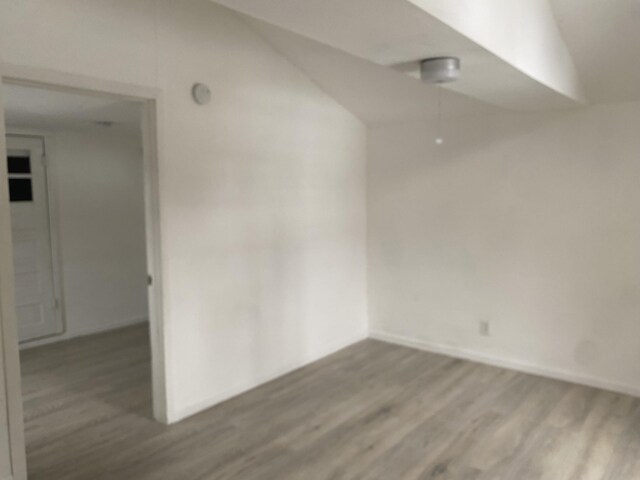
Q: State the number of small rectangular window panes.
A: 2